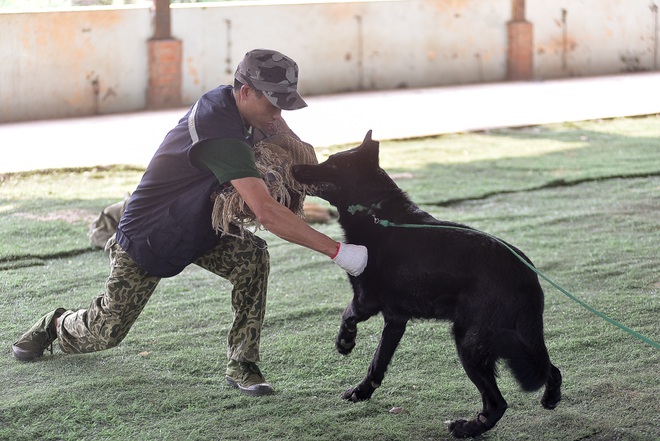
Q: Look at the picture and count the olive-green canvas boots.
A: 2